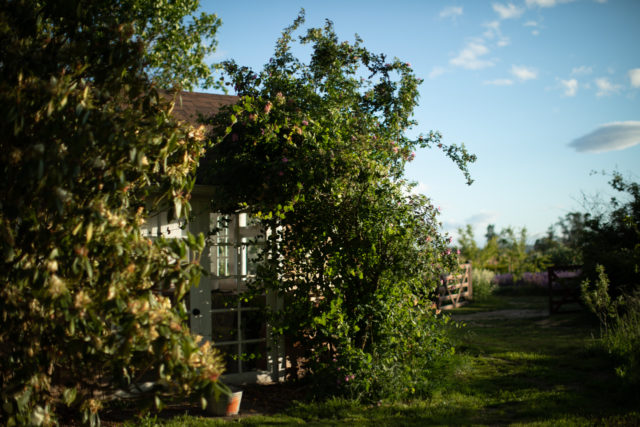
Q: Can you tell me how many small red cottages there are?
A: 0